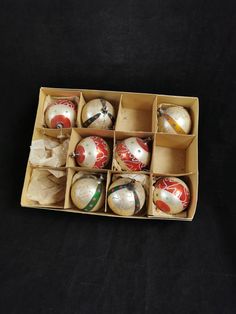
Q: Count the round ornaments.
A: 8